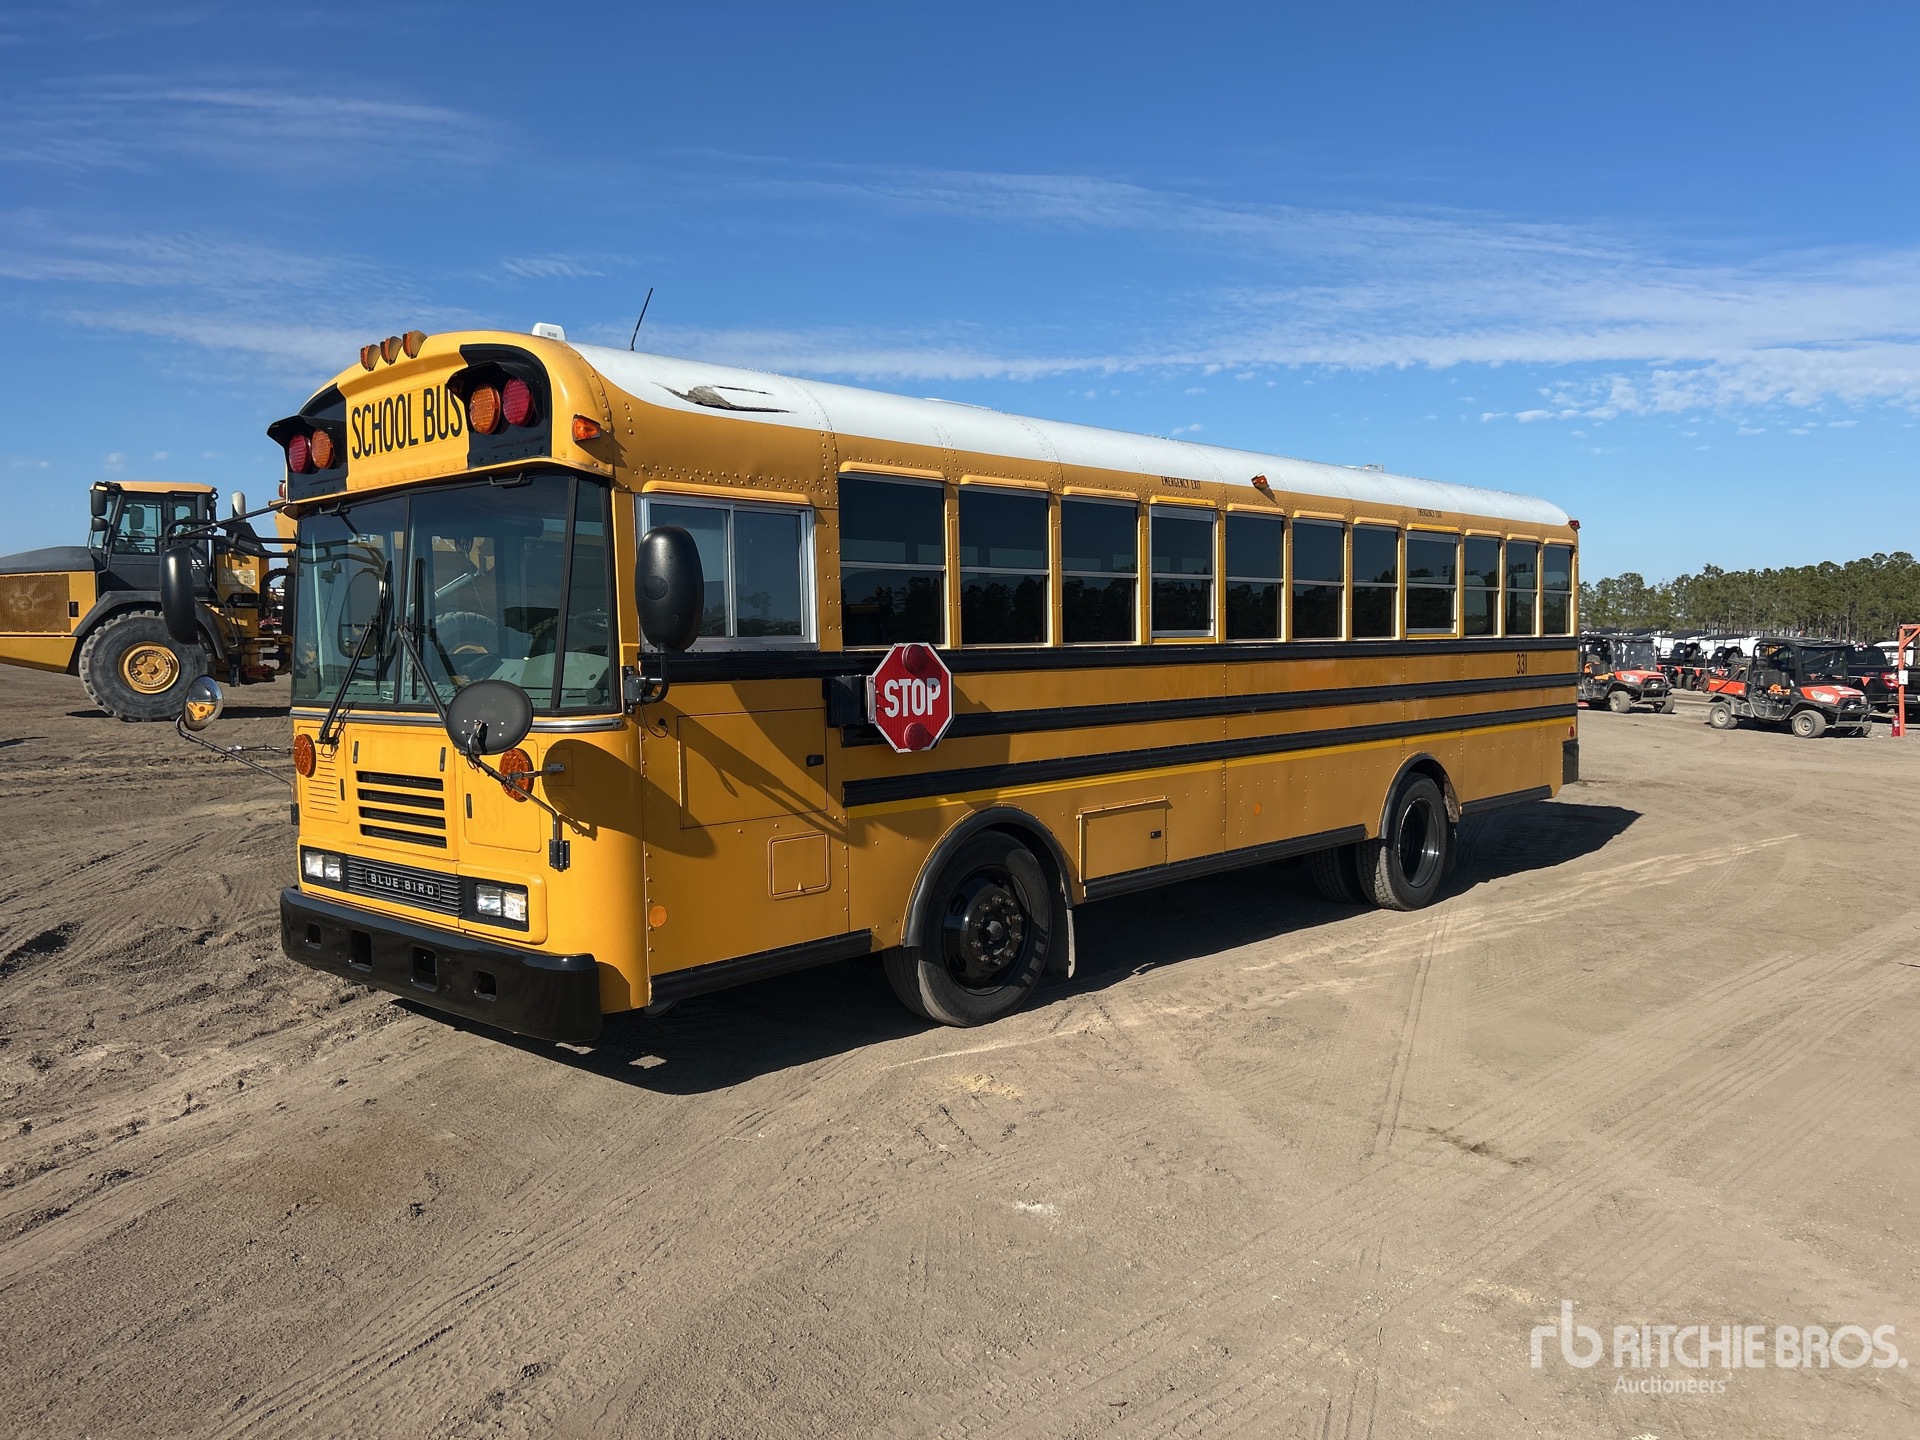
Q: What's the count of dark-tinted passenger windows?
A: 11